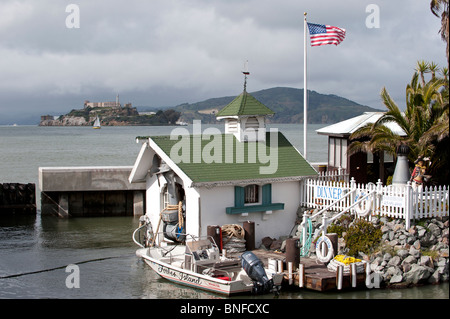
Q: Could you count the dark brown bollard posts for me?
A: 4